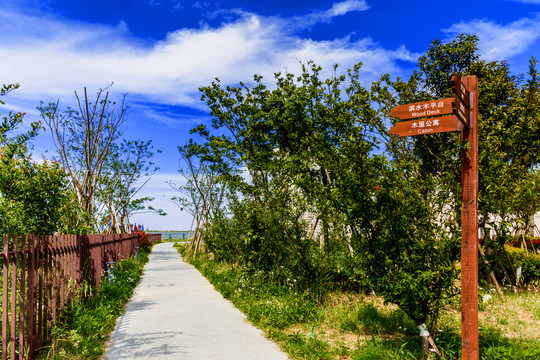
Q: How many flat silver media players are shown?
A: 0